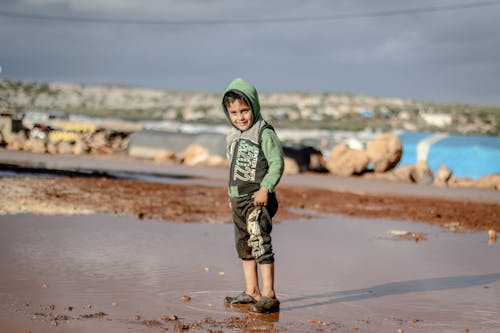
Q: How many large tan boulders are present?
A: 2